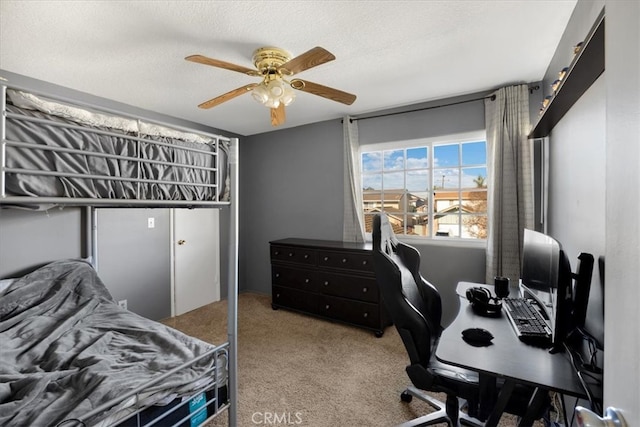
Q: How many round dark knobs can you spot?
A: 13